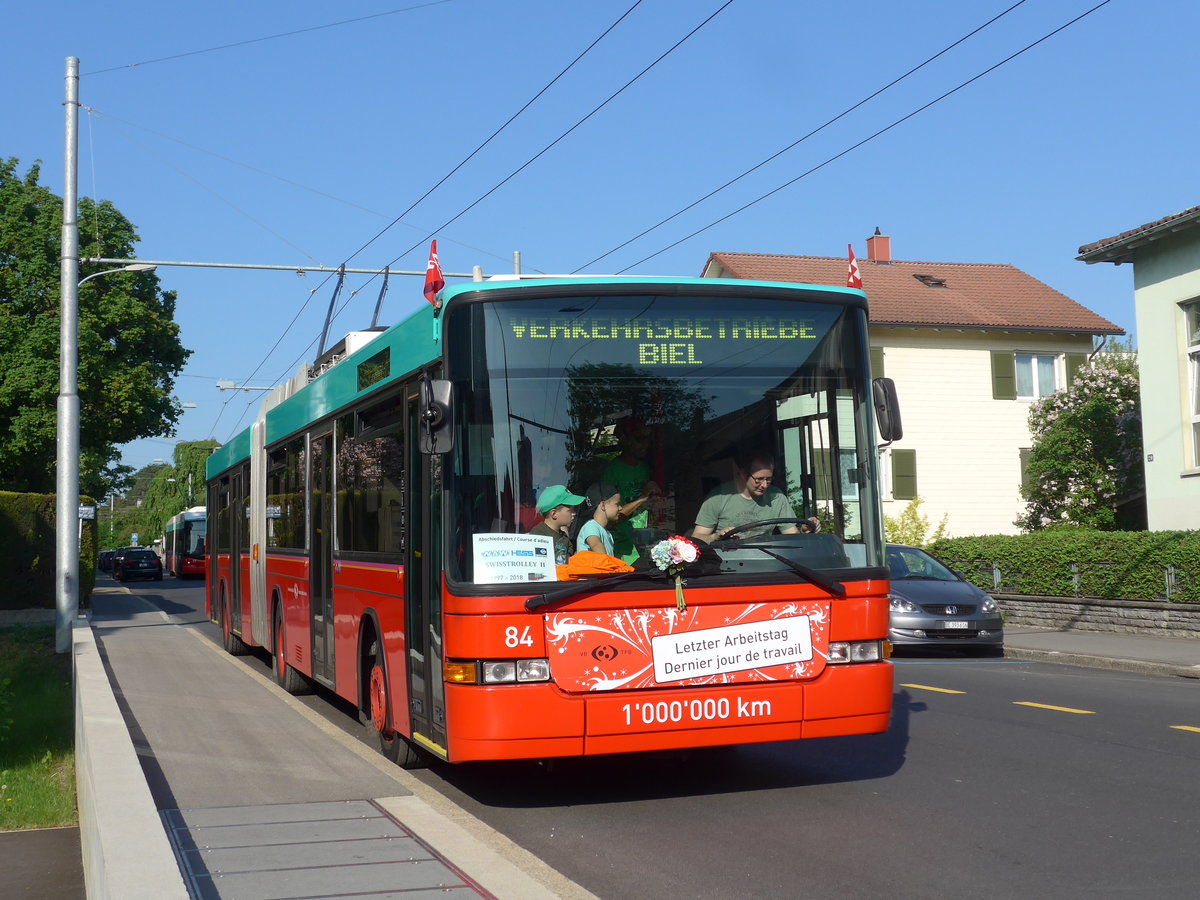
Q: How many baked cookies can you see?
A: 0